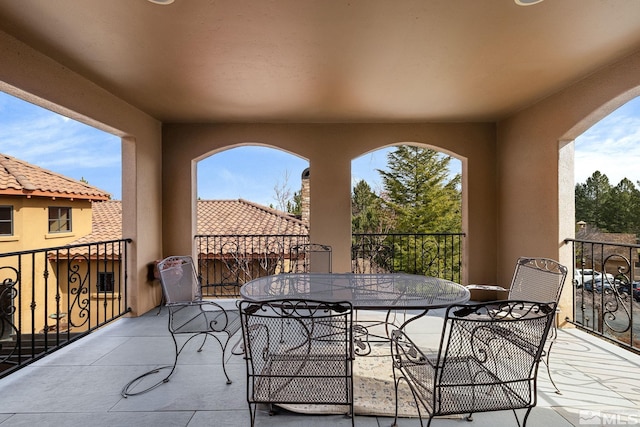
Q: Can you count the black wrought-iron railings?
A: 4